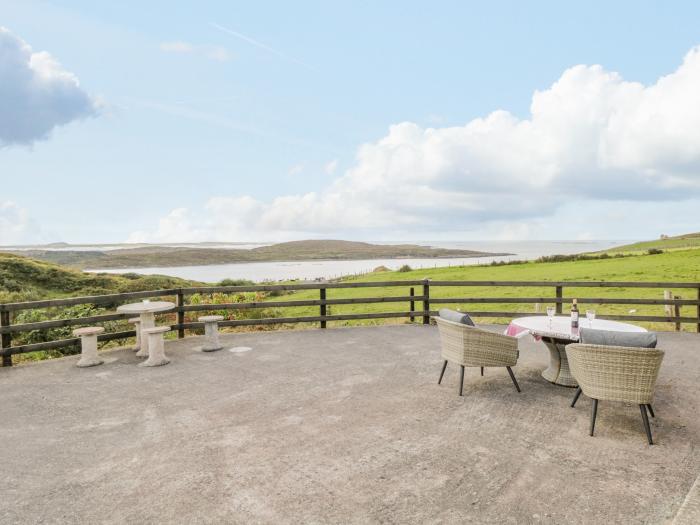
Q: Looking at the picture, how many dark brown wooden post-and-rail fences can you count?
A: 1